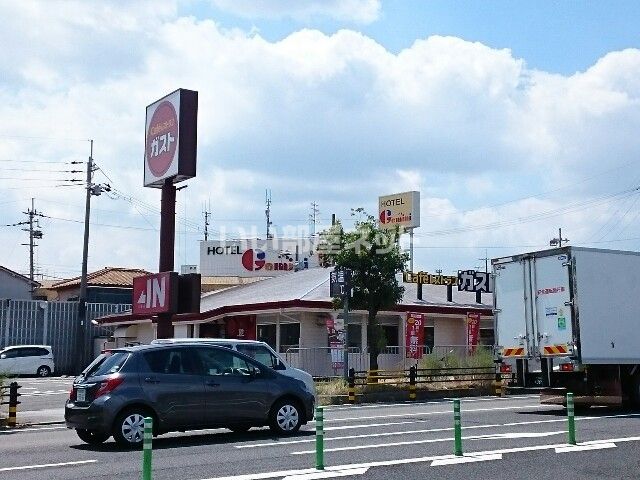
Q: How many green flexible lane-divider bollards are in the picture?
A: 4